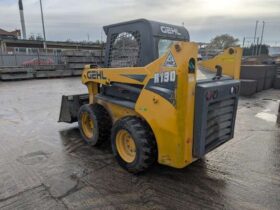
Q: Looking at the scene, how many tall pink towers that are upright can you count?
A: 0